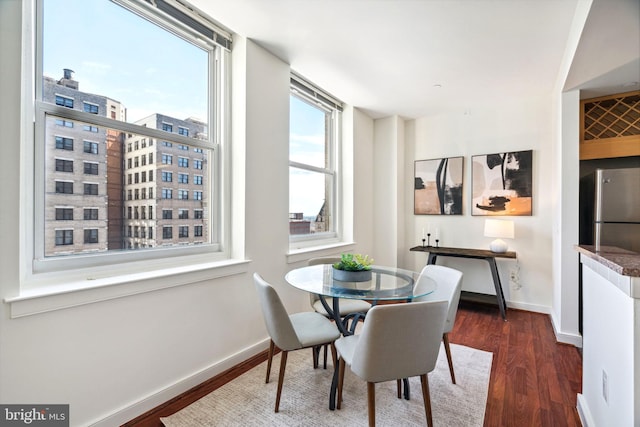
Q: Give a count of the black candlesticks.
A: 3